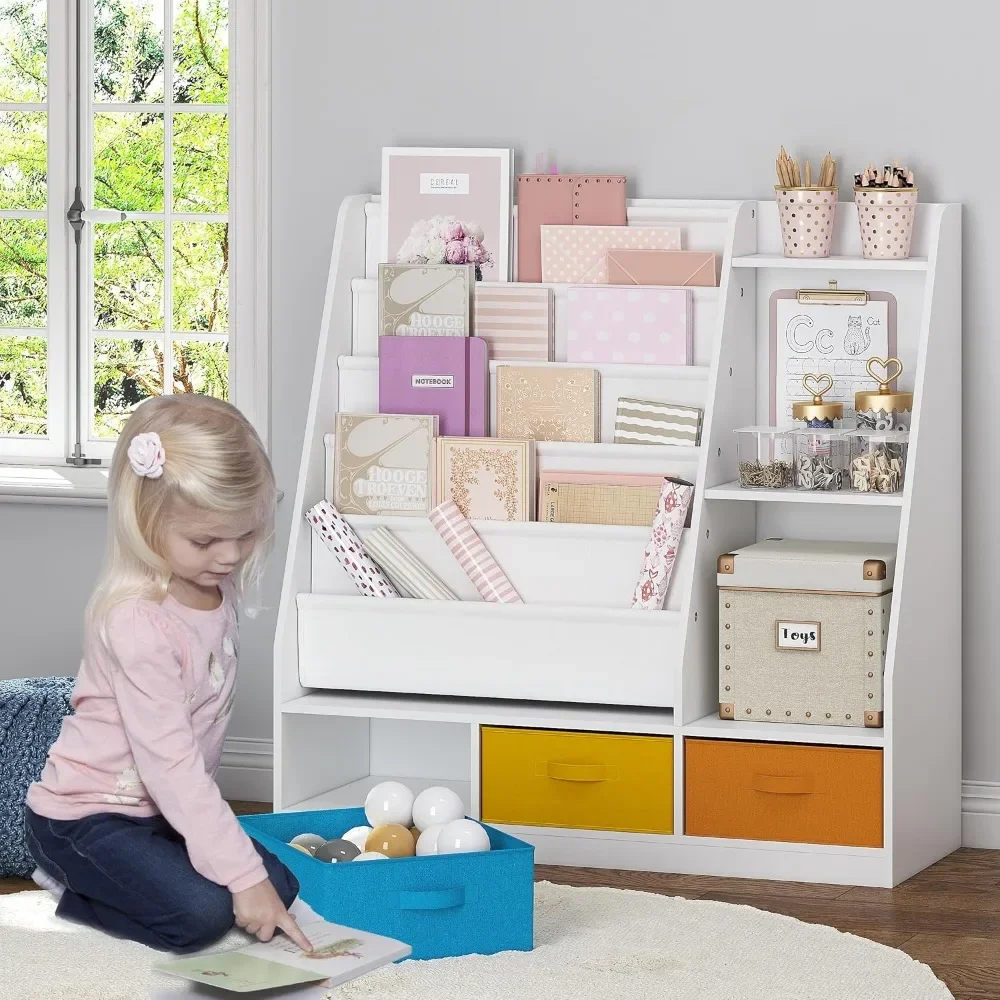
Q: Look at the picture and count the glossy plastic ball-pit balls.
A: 11